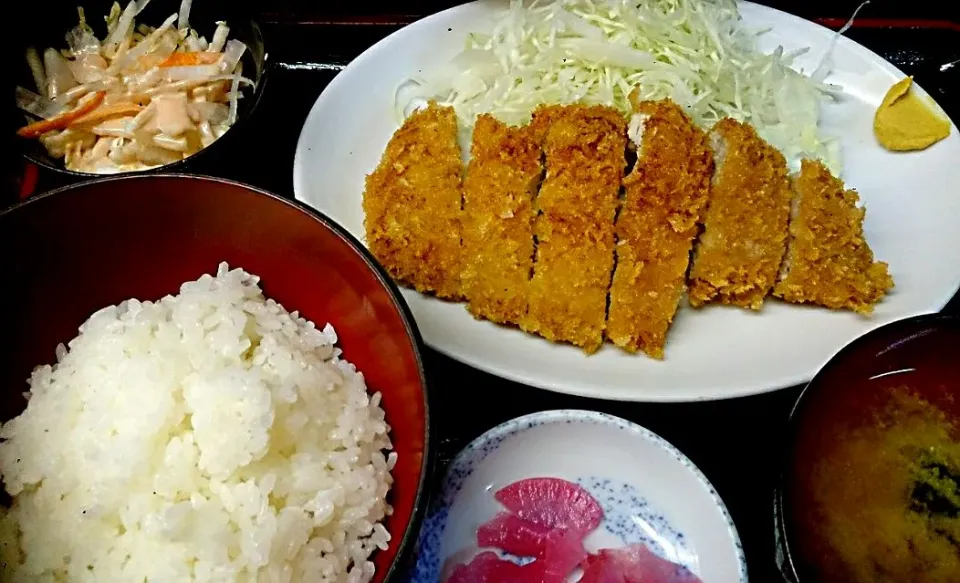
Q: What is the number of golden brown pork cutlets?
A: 6